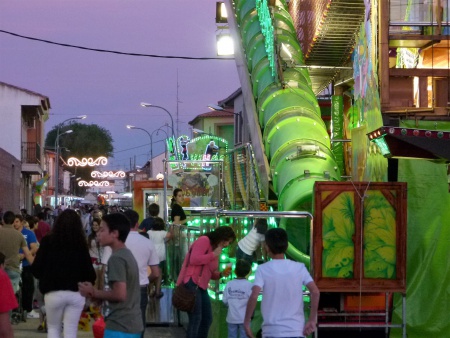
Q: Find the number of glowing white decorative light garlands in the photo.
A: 3